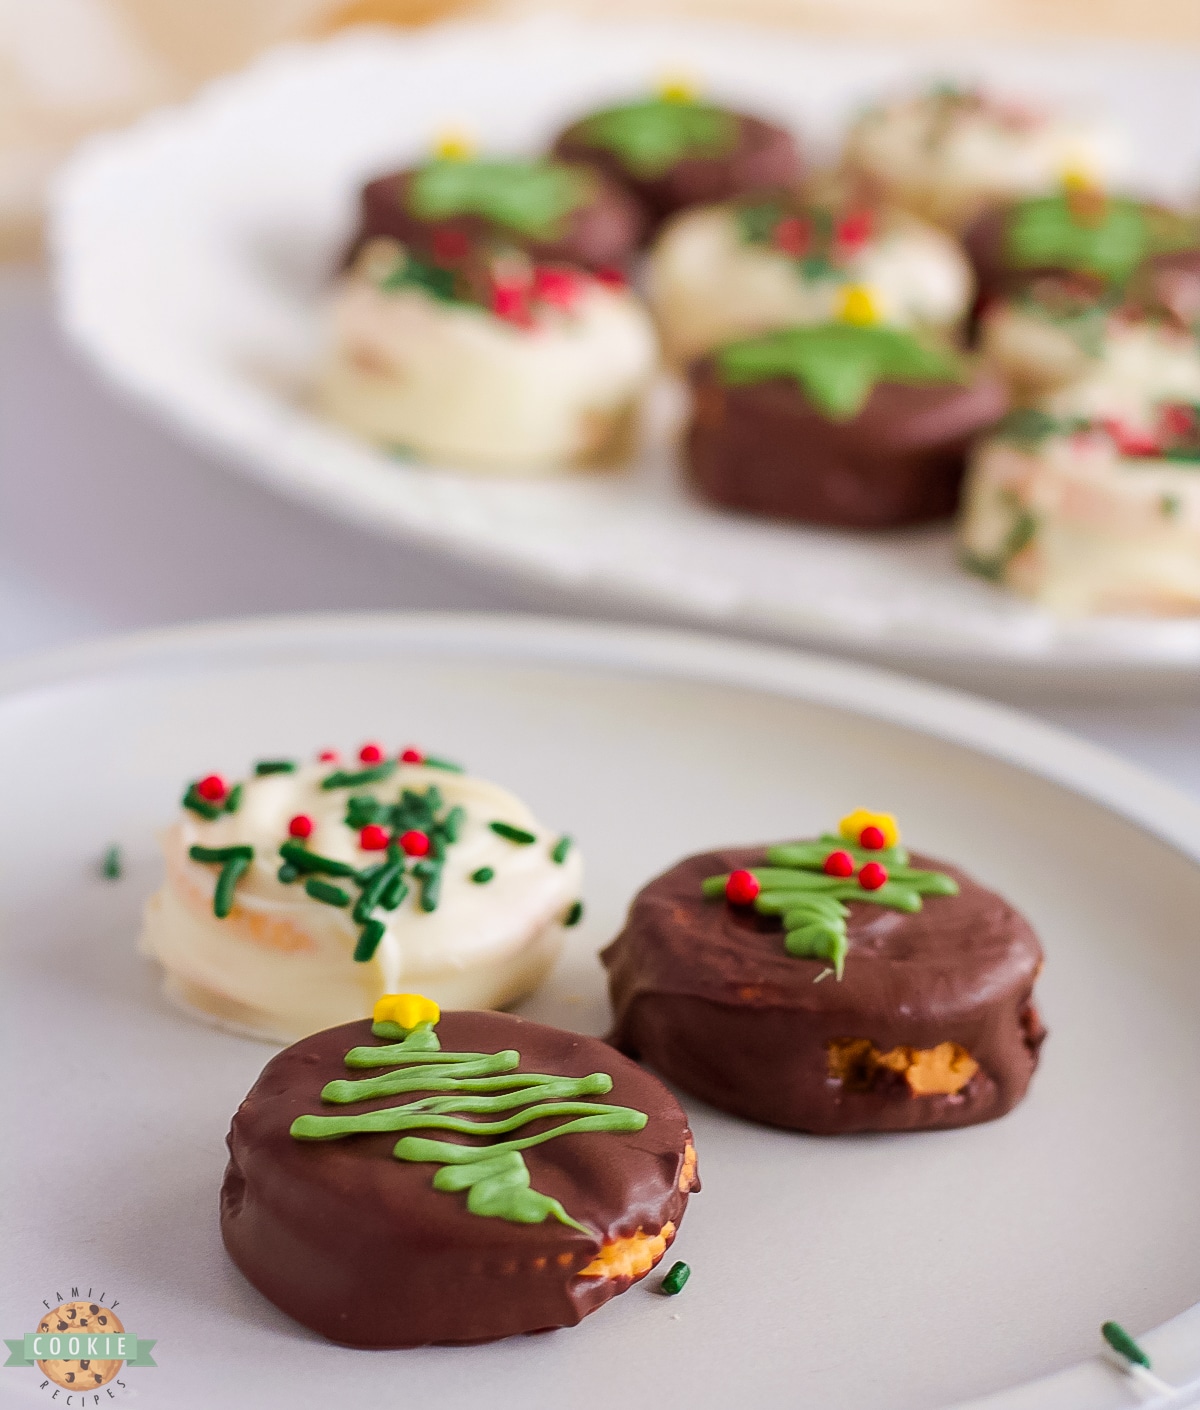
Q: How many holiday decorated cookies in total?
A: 12